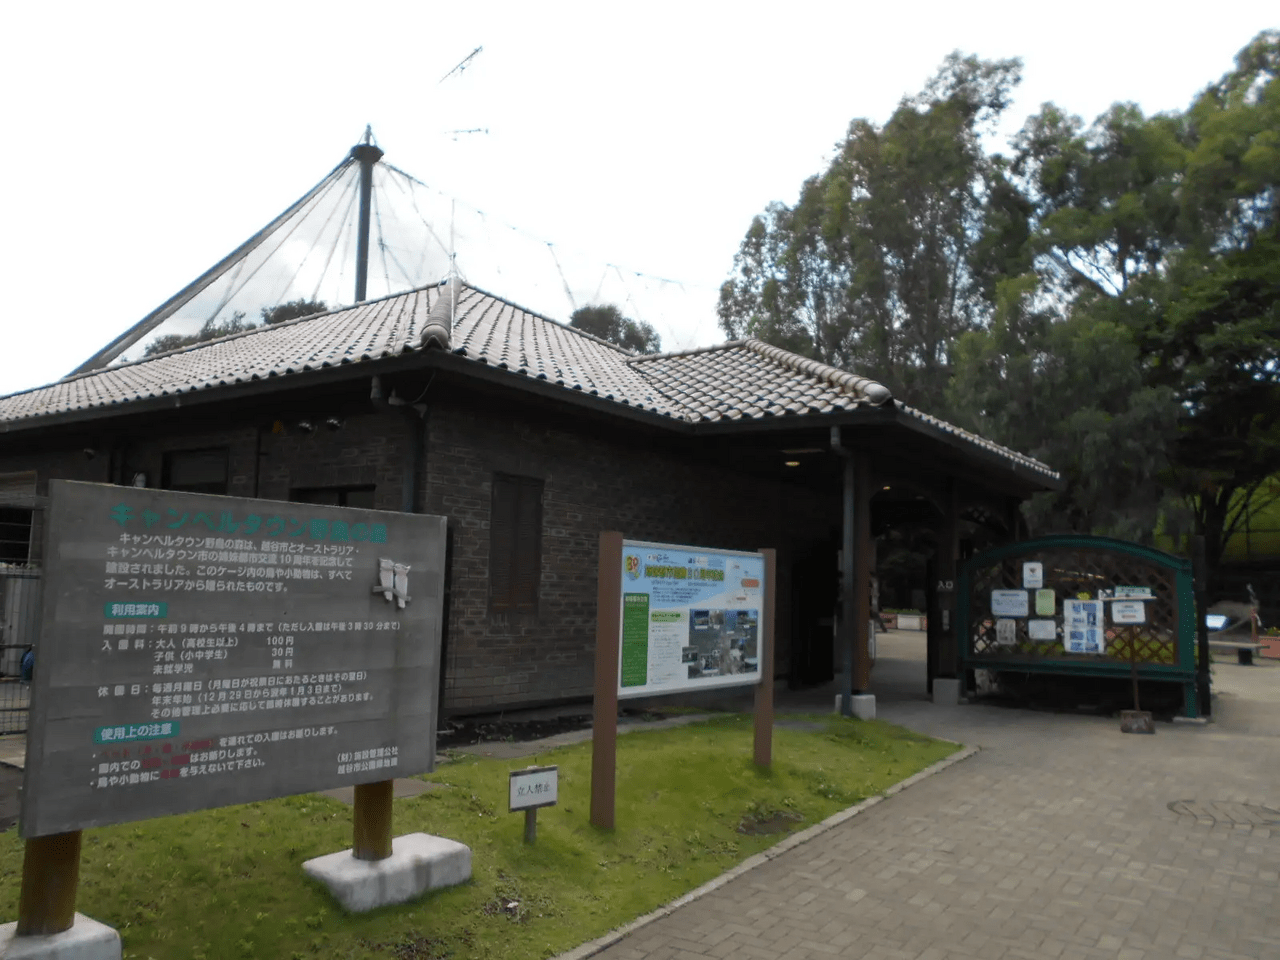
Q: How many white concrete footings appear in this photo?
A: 4